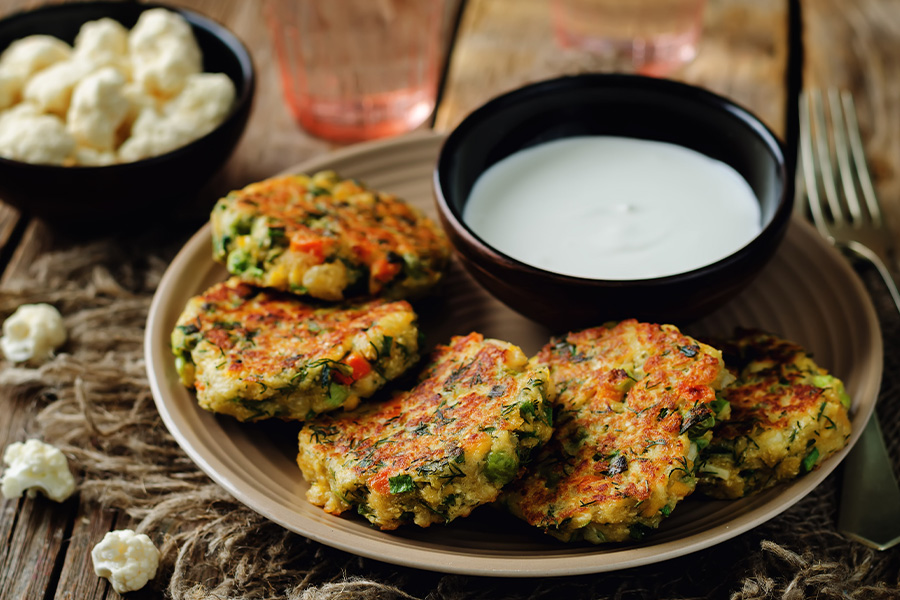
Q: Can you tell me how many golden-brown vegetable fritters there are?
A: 5